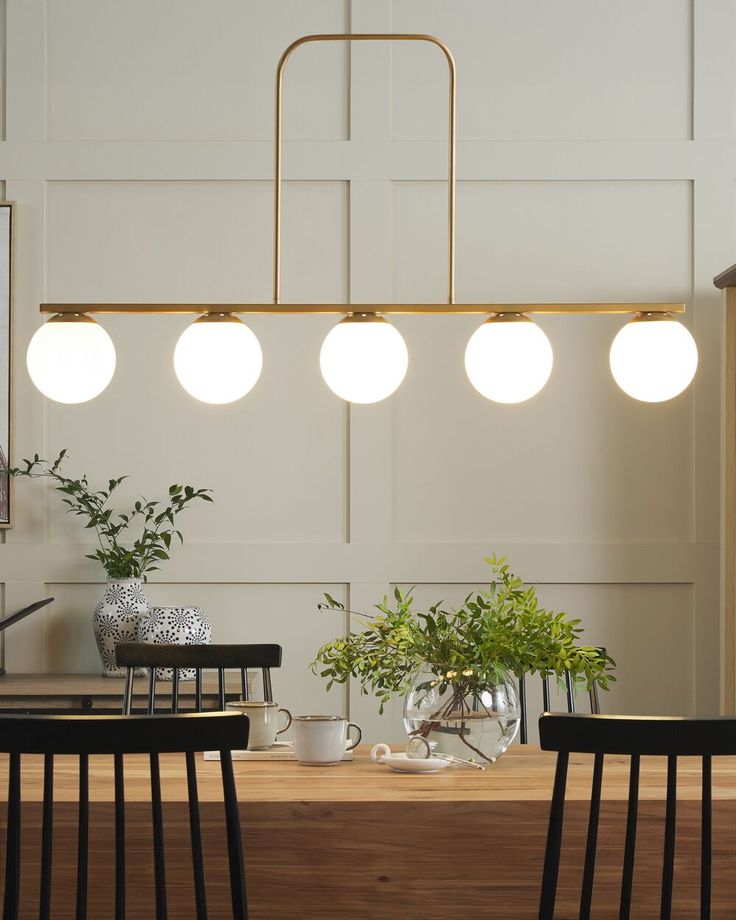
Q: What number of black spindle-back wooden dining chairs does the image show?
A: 4